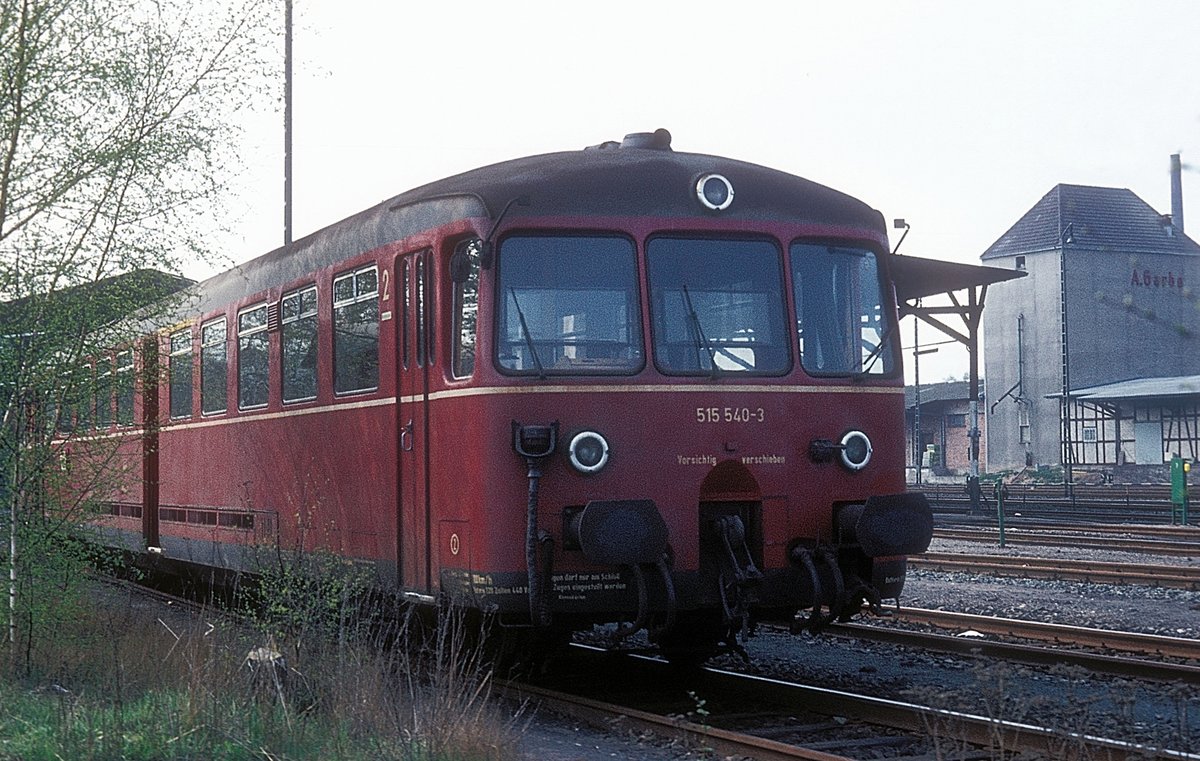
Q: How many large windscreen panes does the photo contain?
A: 3